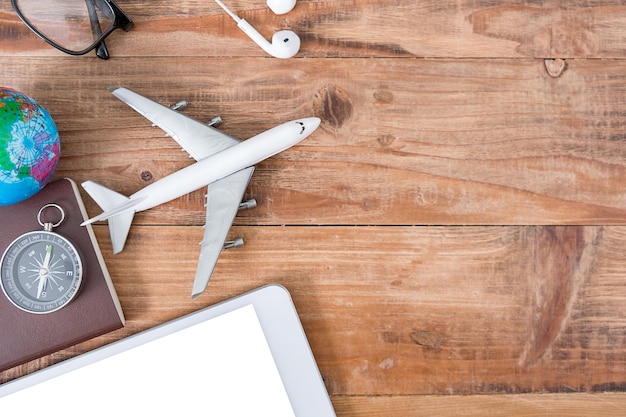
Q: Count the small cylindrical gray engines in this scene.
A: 4